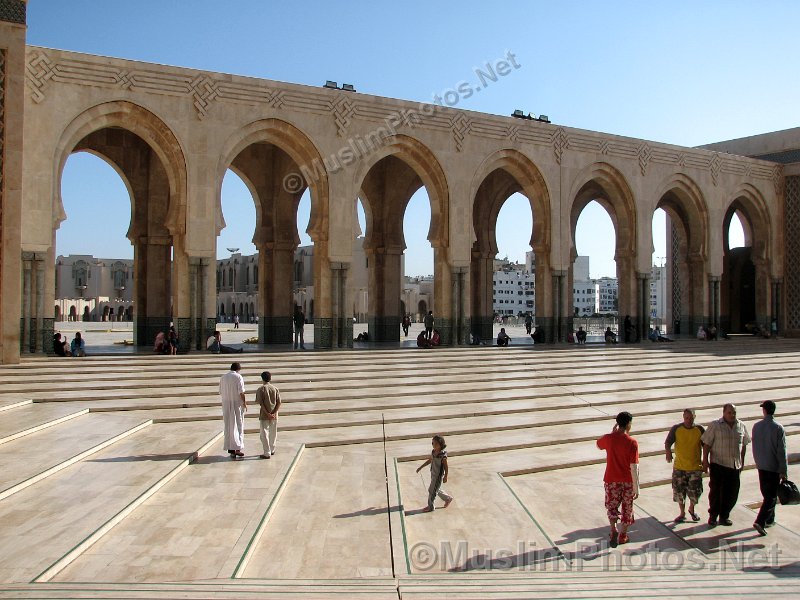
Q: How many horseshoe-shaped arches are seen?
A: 7